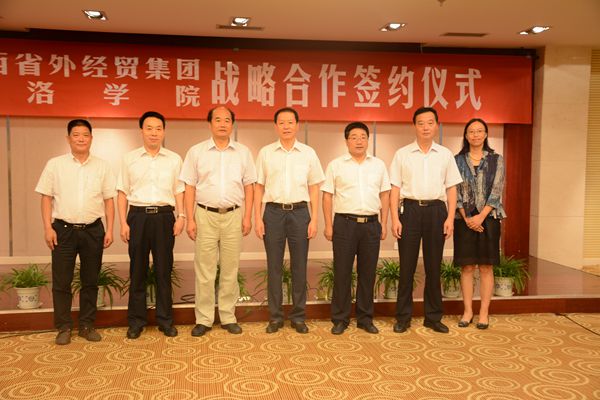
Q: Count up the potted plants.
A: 9